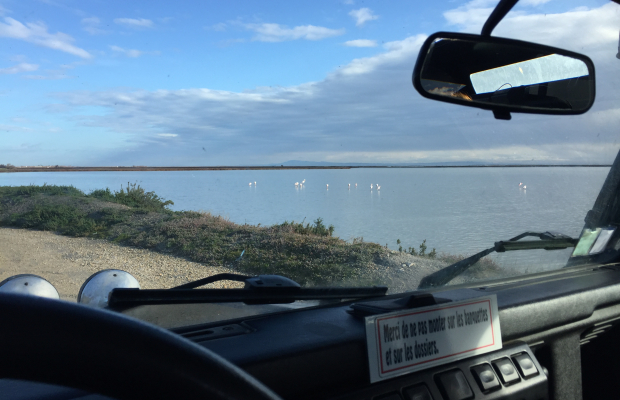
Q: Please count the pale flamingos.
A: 13